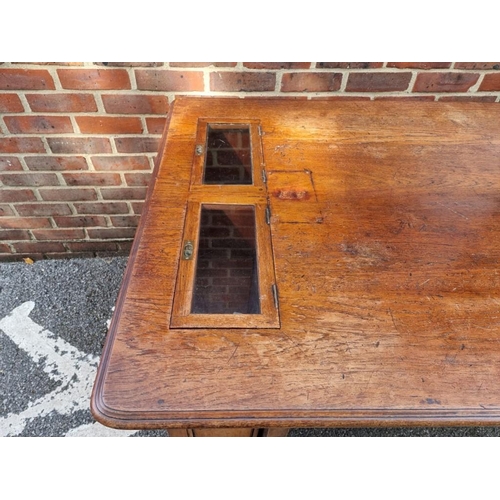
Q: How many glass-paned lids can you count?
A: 2